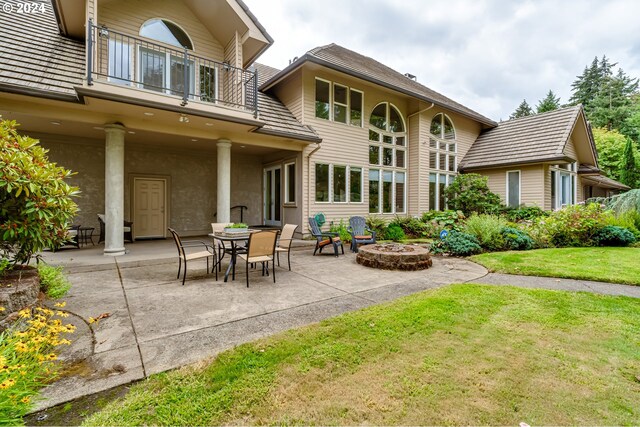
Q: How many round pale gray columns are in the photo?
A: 2